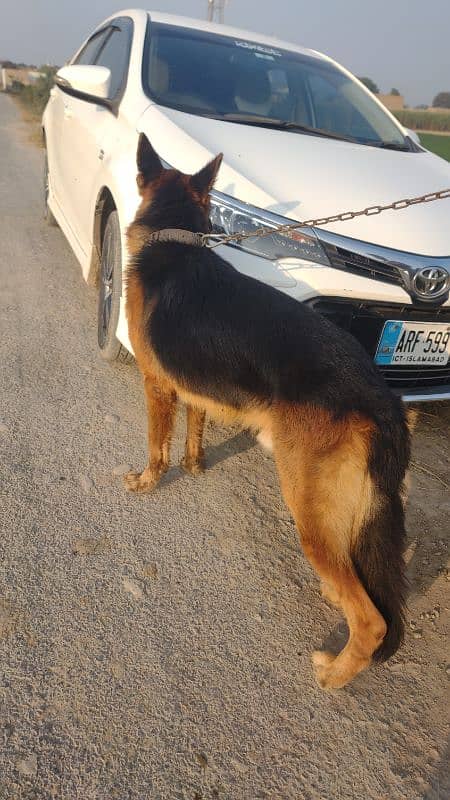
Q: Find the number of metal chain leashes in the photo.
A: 1